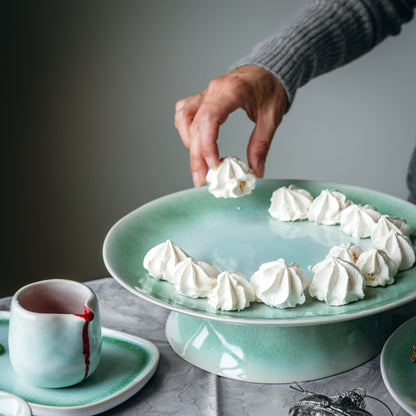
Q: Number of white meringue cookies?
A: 13